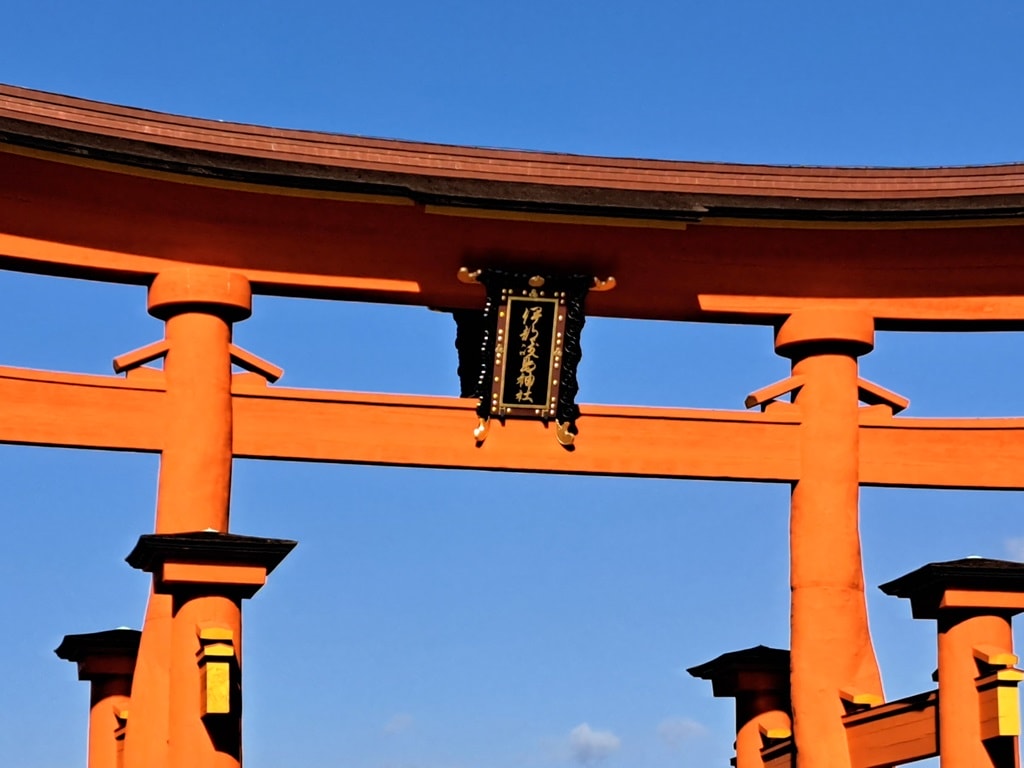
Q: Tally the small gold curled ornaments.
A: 4